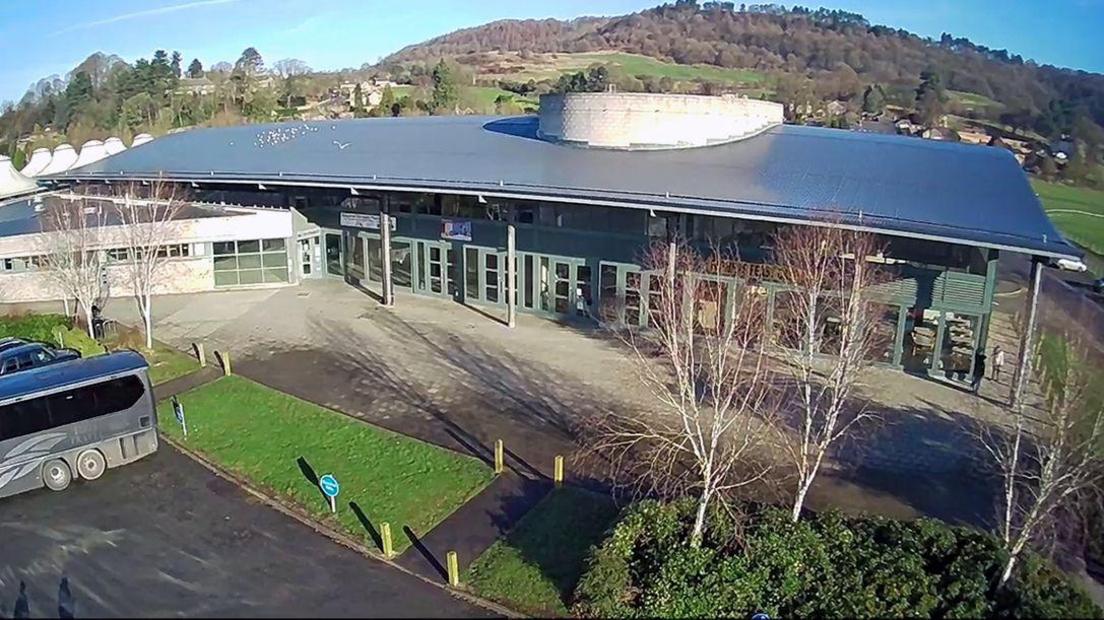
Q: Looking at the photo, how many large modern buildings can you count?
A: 1